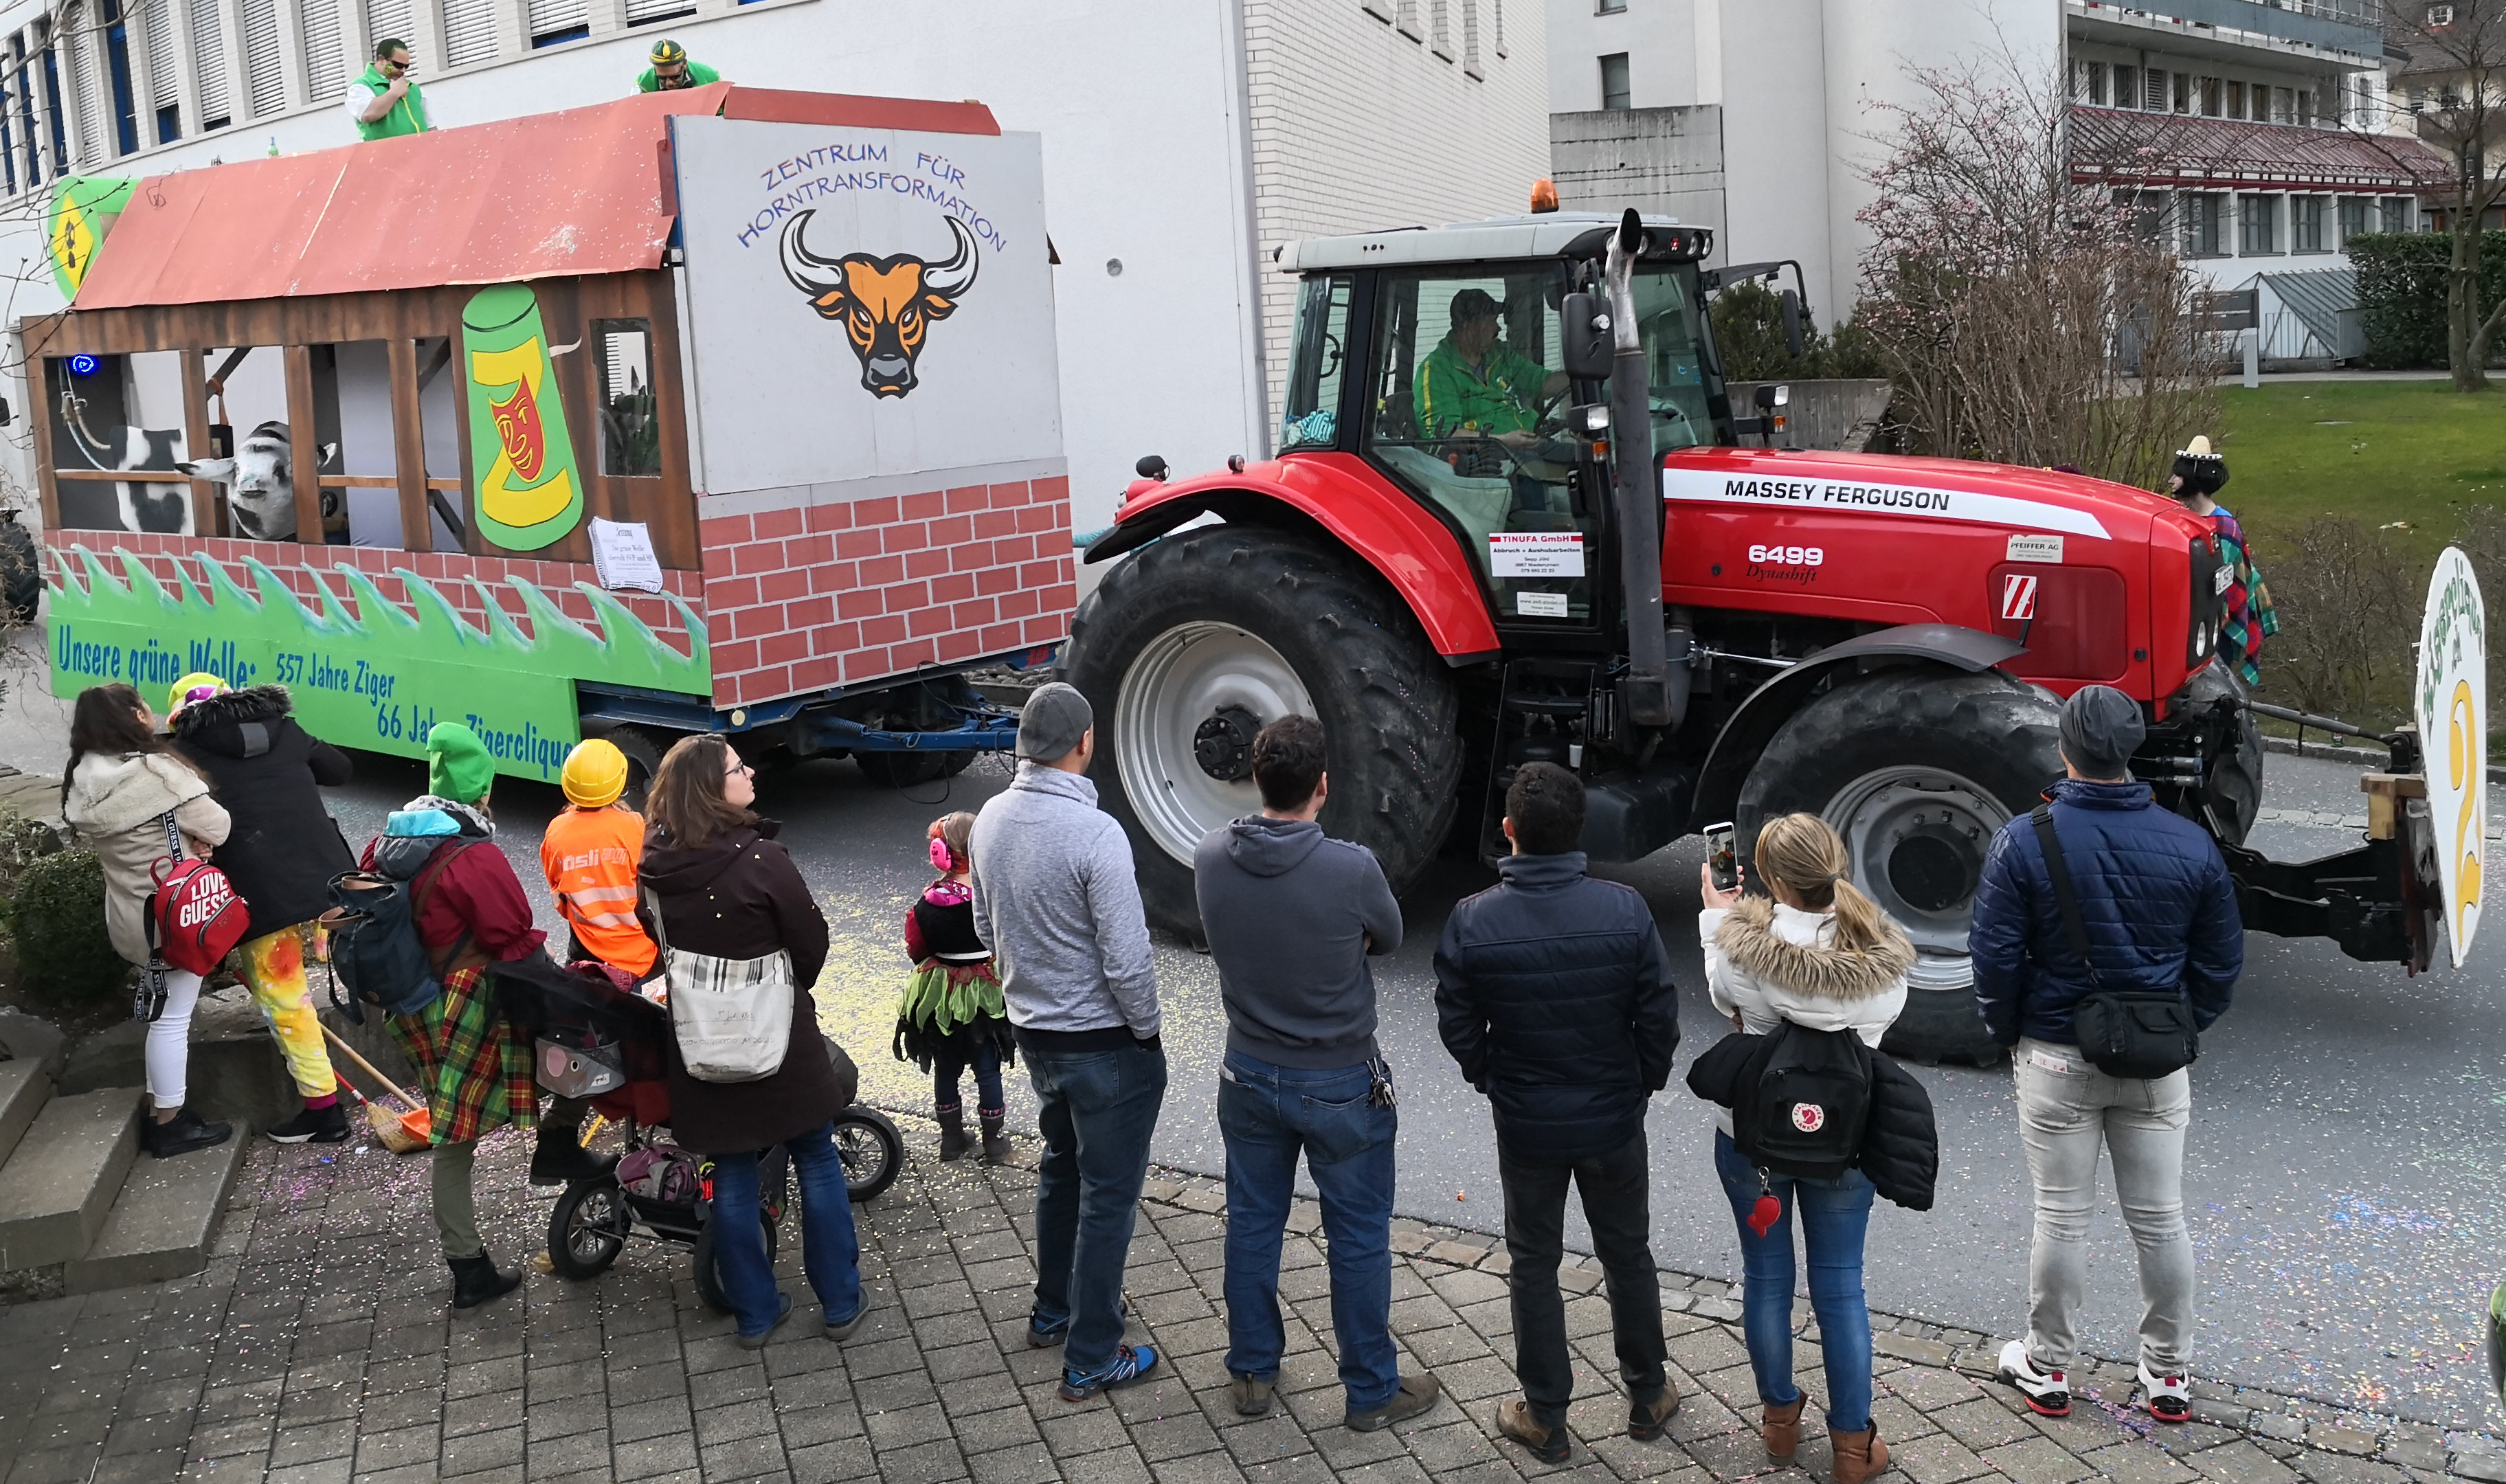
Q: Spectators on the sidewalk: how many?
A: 11